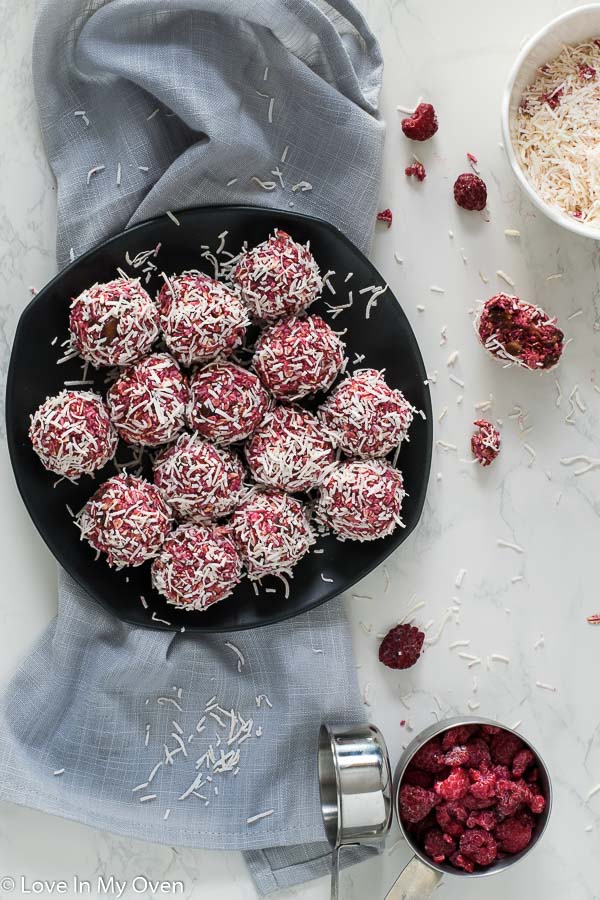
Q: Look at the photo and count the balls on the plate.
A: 14